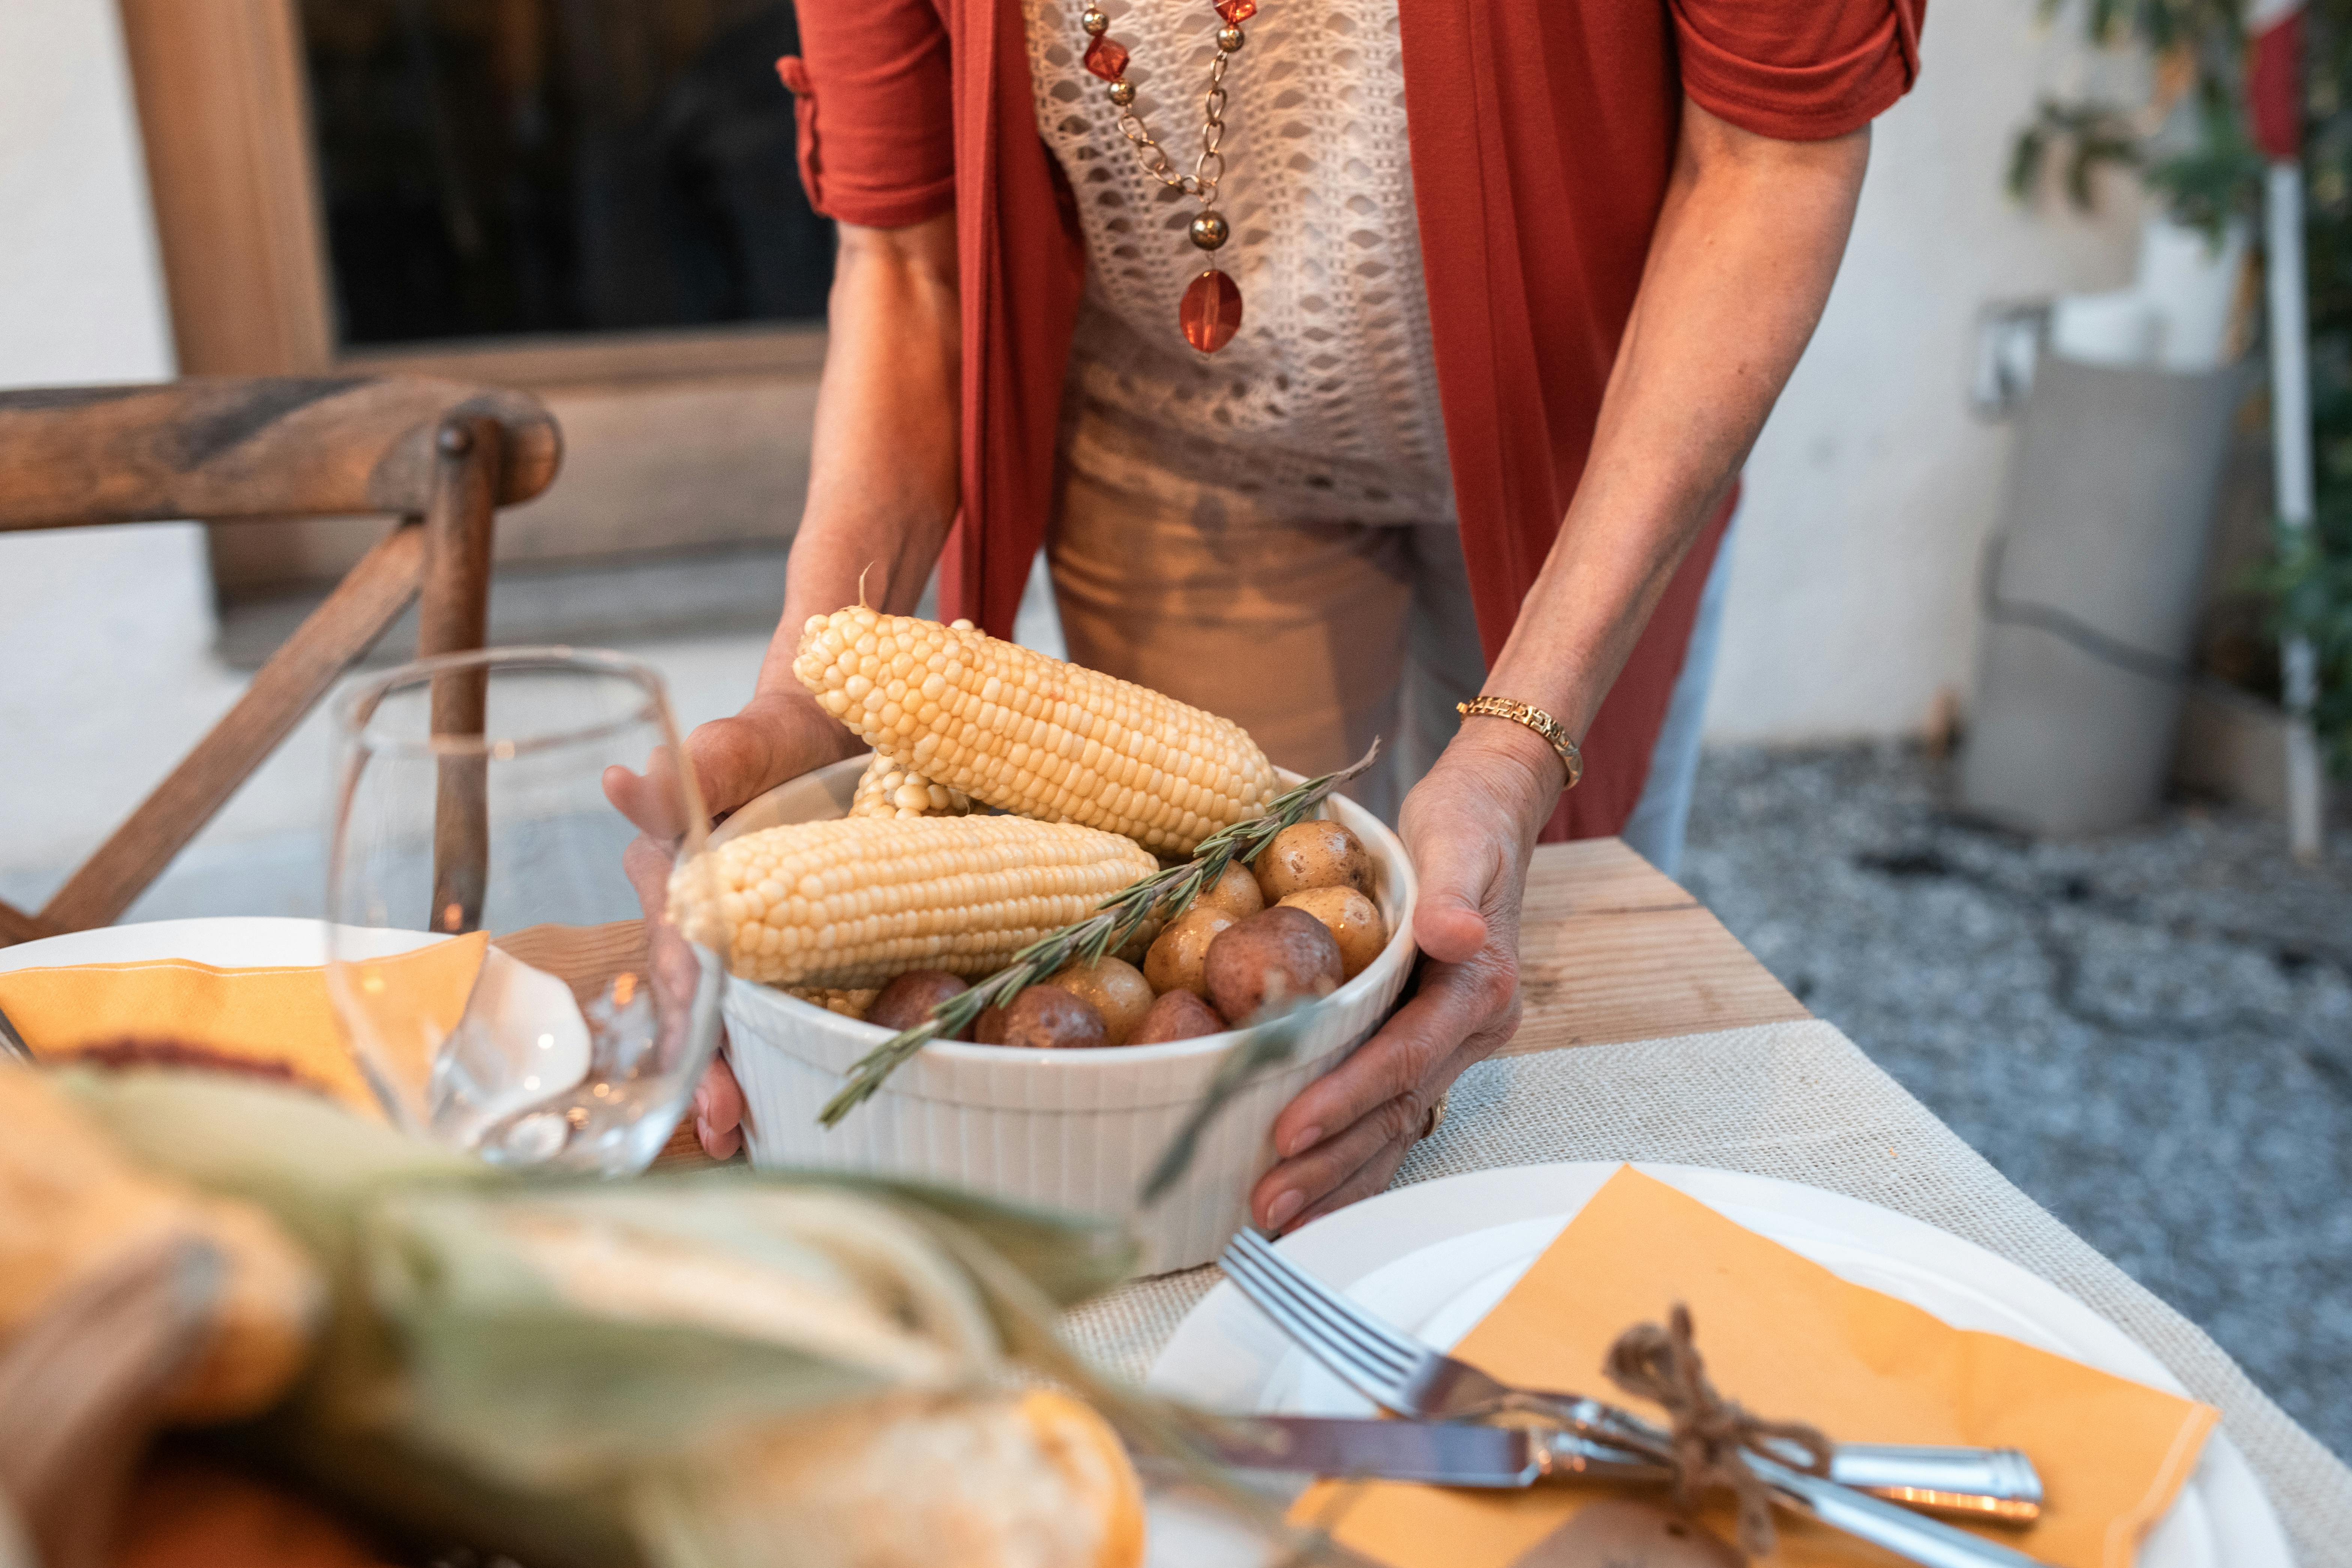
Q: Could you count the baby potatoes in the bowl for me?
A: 9